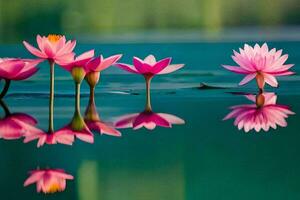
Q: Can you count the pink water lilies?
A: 6